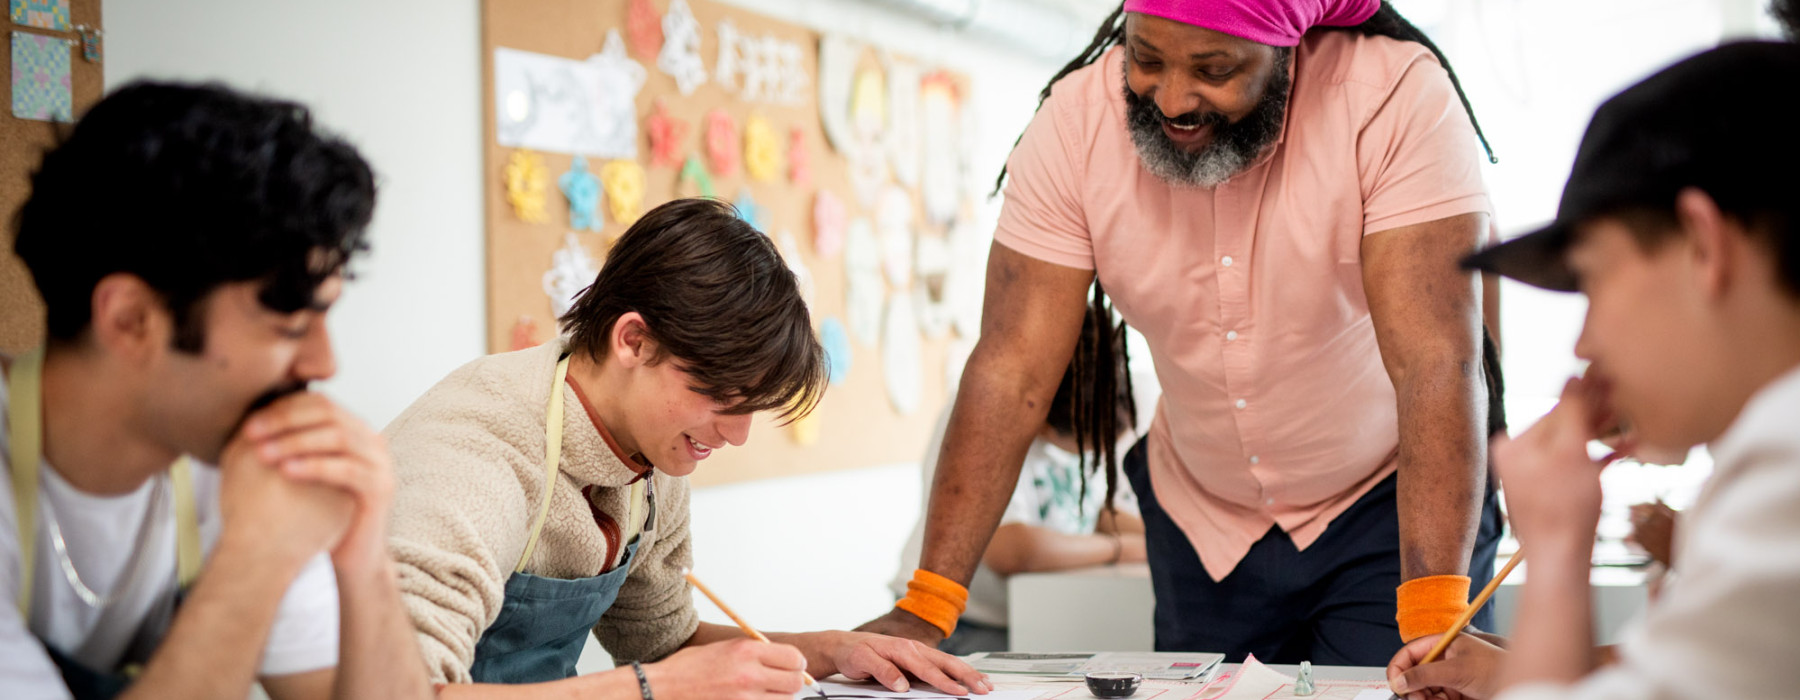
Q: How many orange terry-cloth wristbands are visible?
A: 2